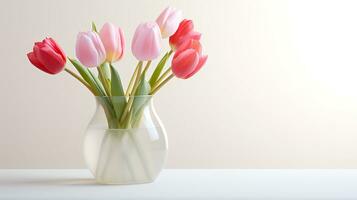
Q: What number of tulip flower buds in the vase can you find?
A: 8